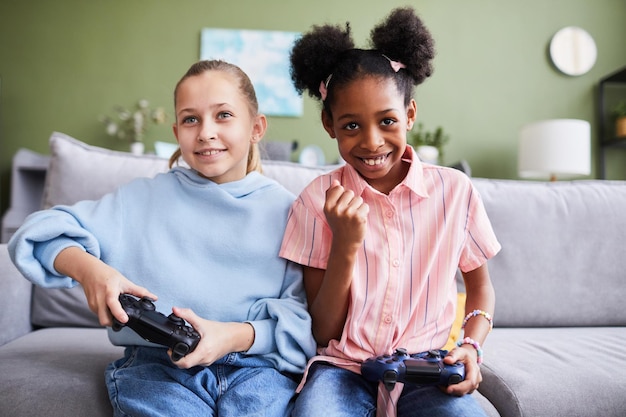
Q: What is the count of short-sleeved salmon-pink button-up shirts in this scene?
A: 1